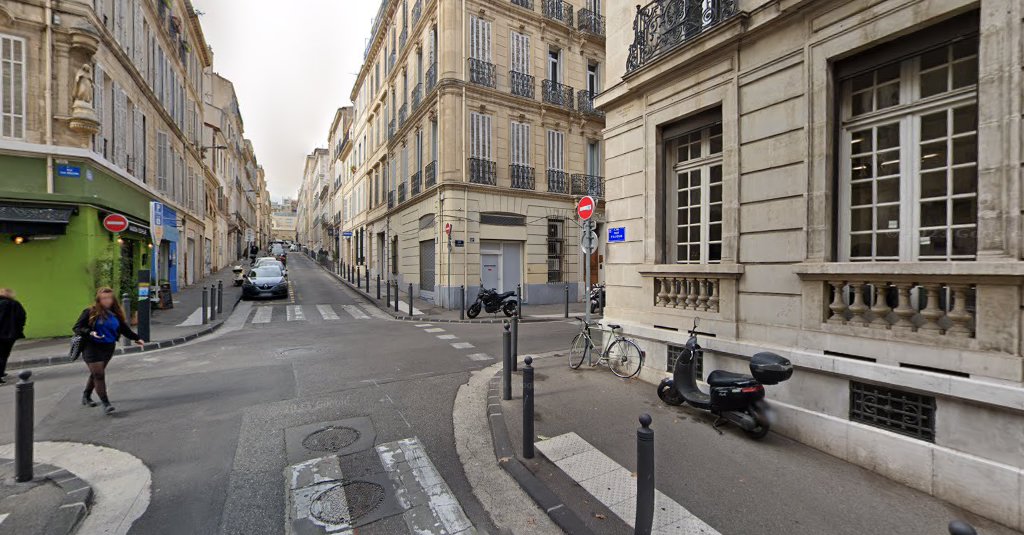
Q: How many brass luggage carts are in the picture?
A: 0